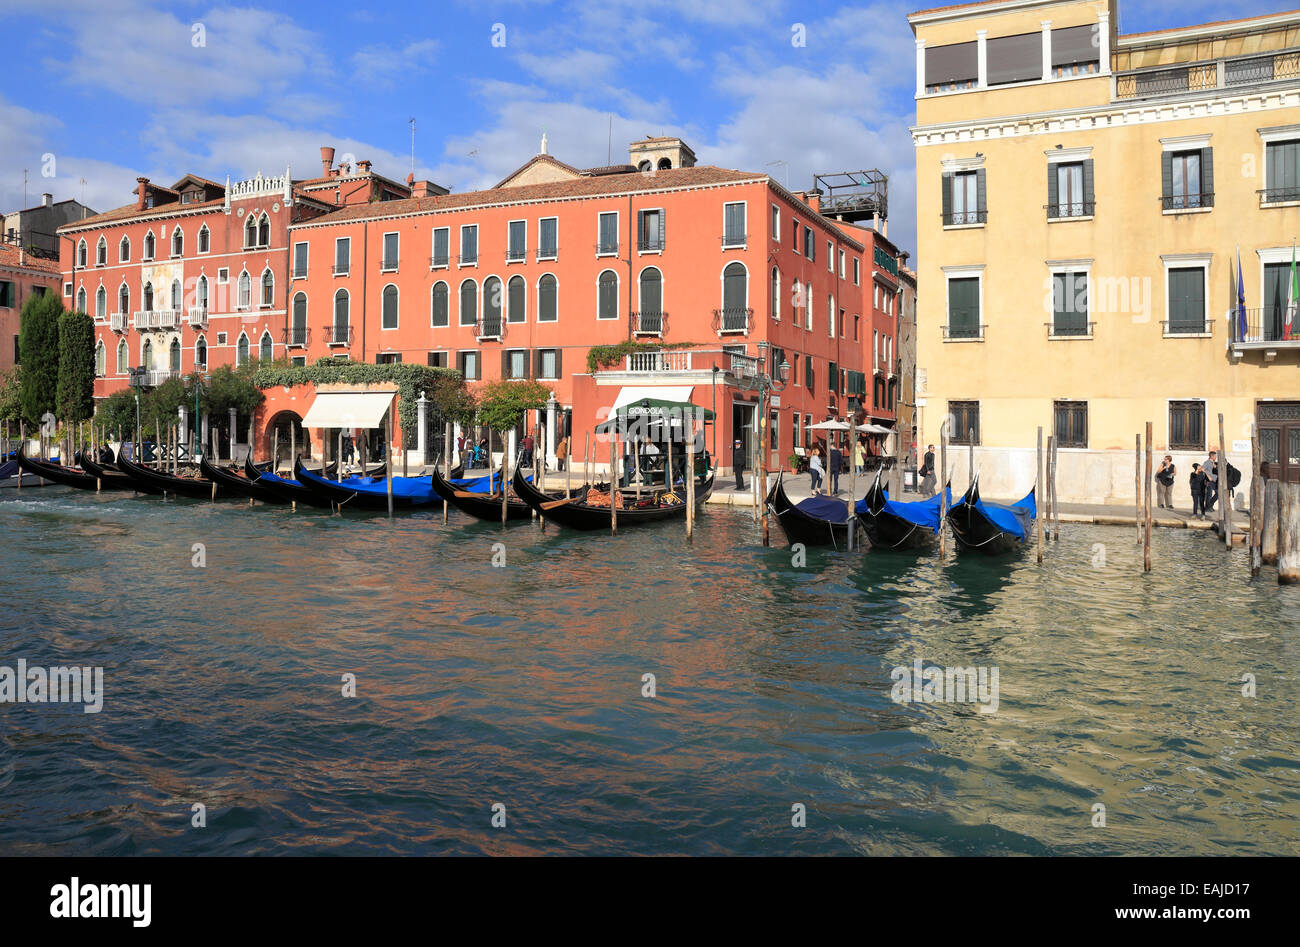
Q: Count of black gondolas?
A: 11